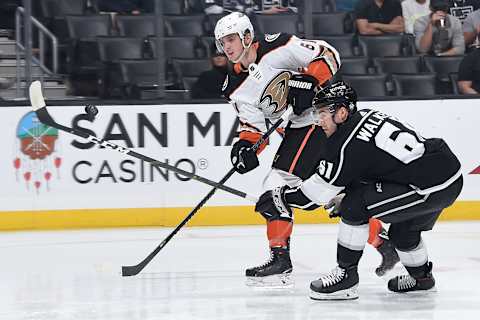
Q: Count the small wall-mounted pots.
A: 0